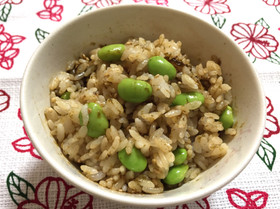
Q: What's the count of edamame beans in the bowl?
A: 10